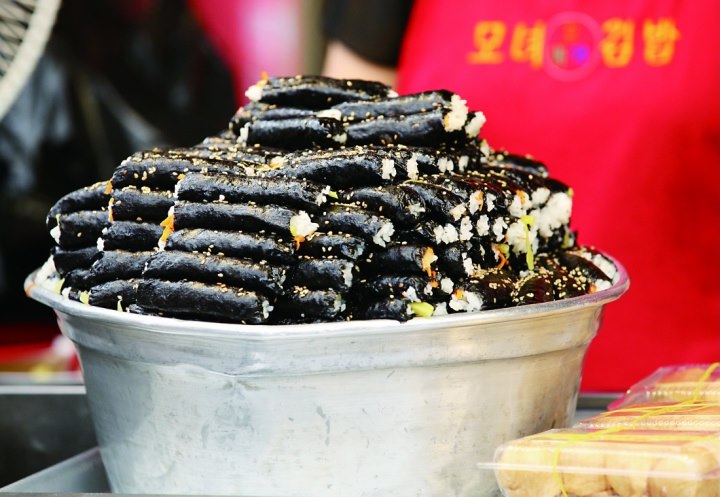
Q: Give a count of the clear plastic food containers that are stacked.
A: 3